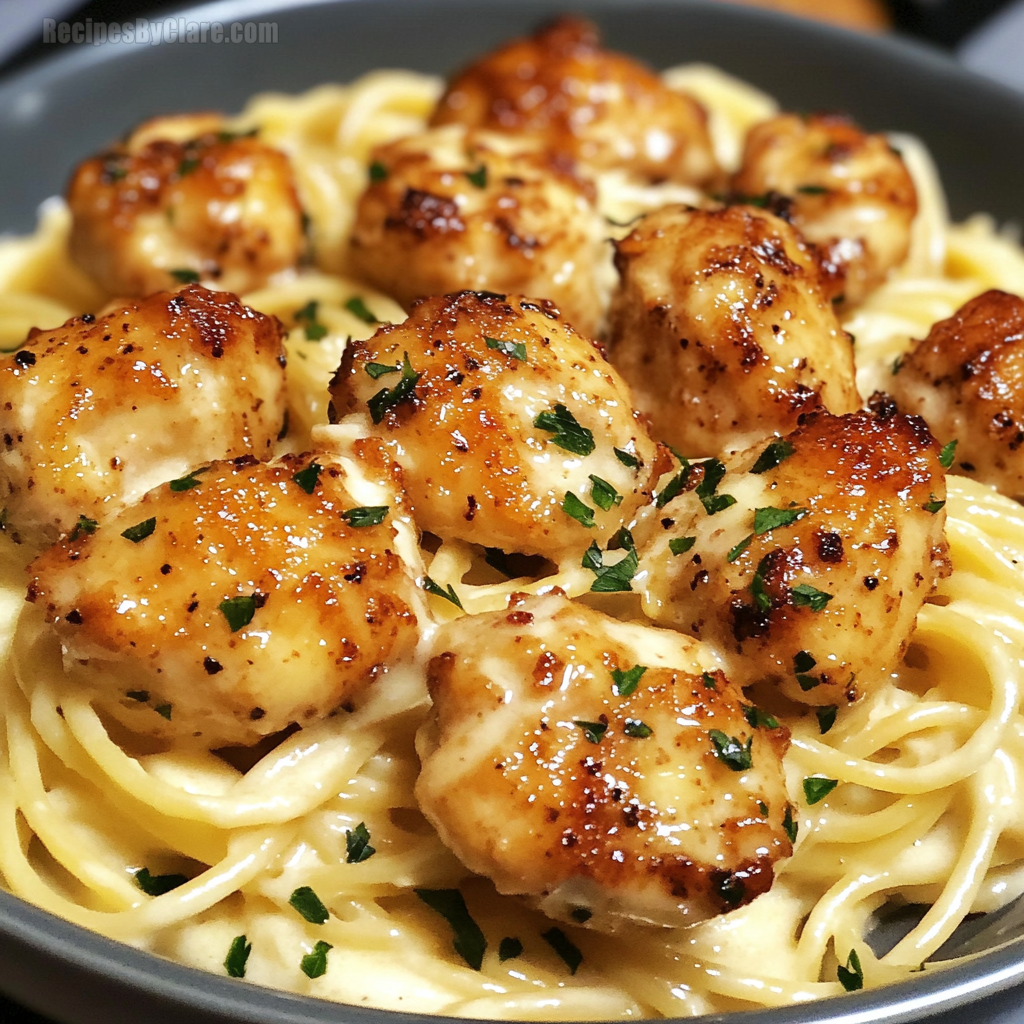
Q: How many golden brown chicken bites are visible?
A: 11